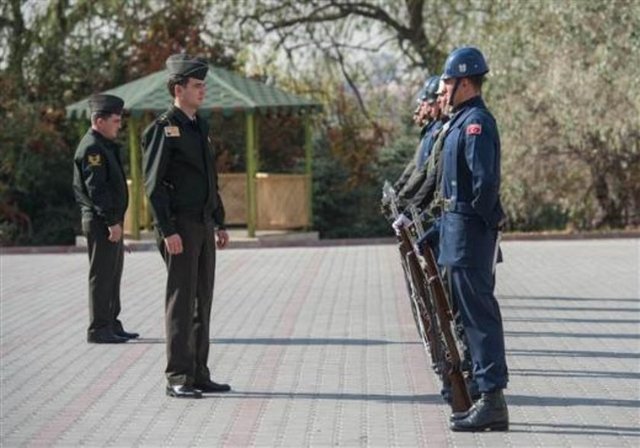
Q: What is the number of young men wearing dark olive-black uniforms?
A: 2